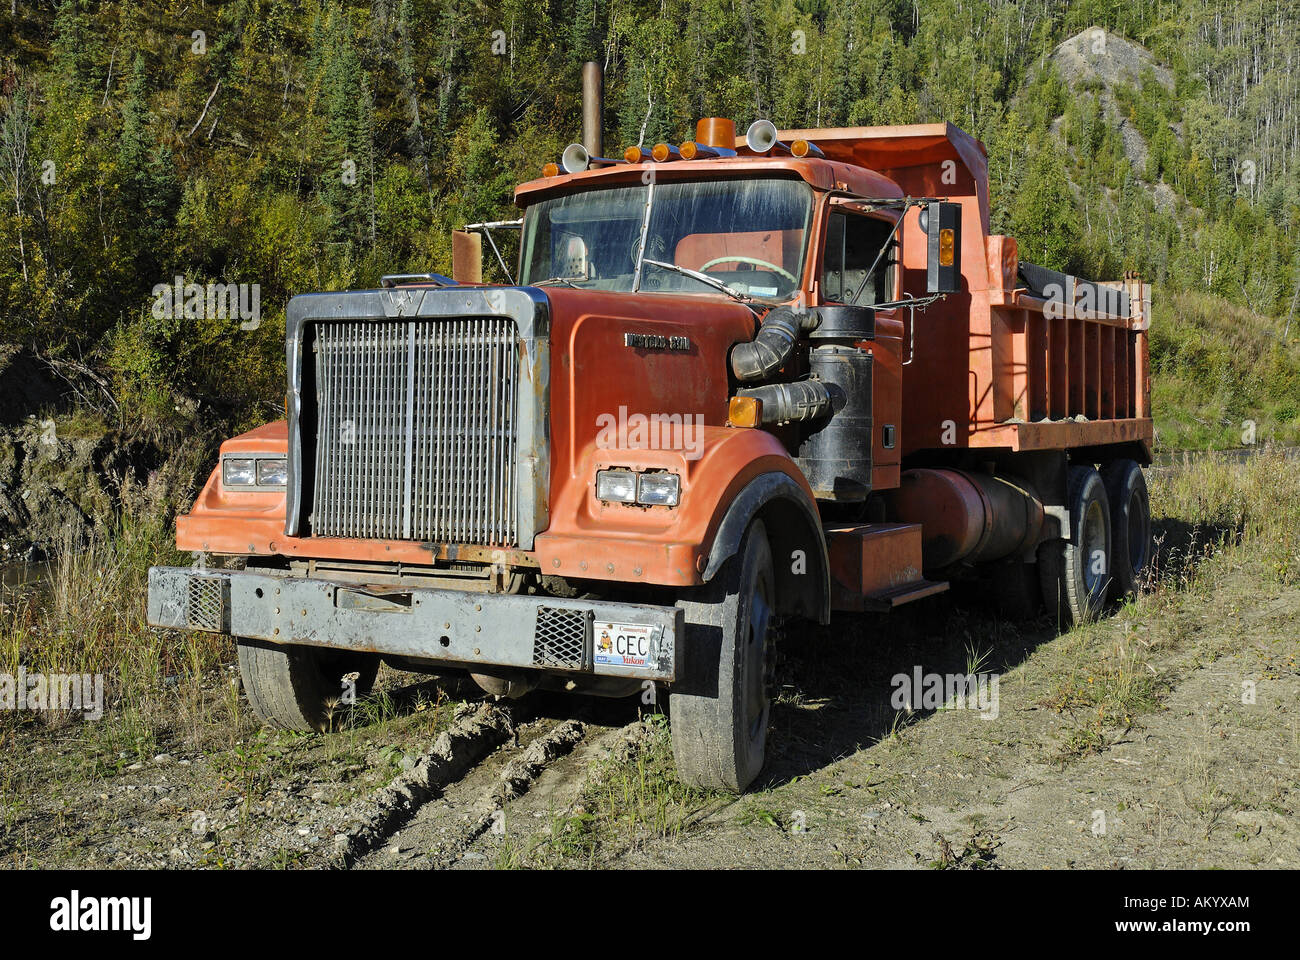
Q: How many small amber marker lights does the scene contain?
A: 5